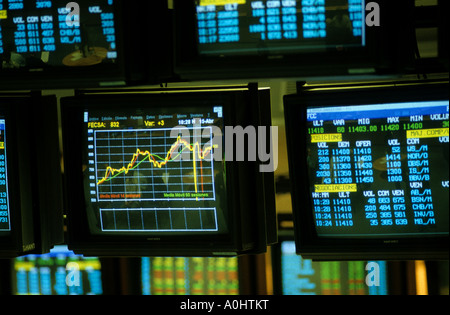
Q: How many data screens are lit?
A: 8